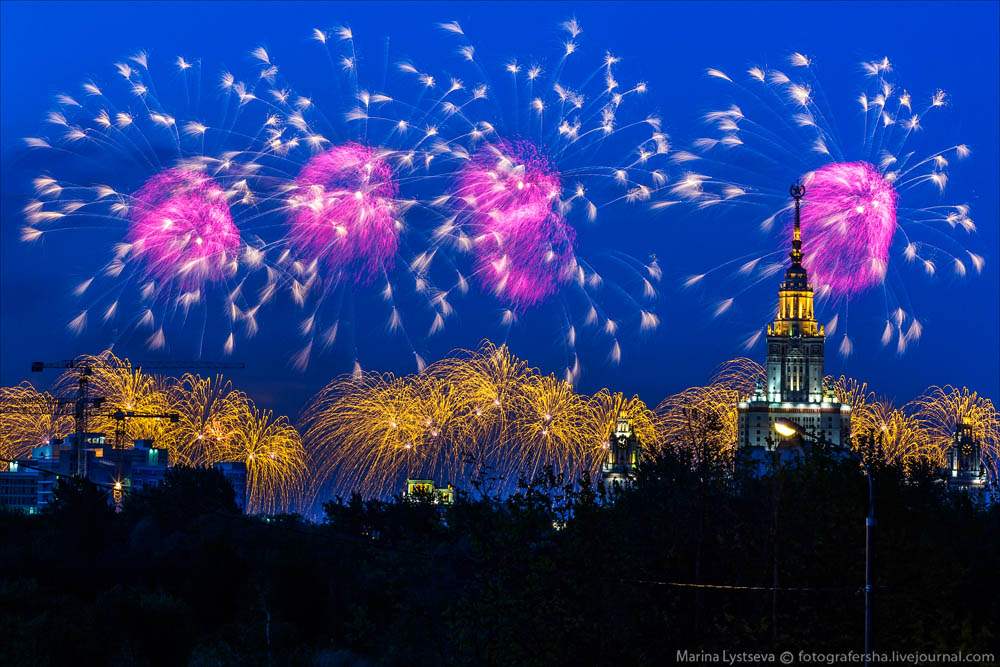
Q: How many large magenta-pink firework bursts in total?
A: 4